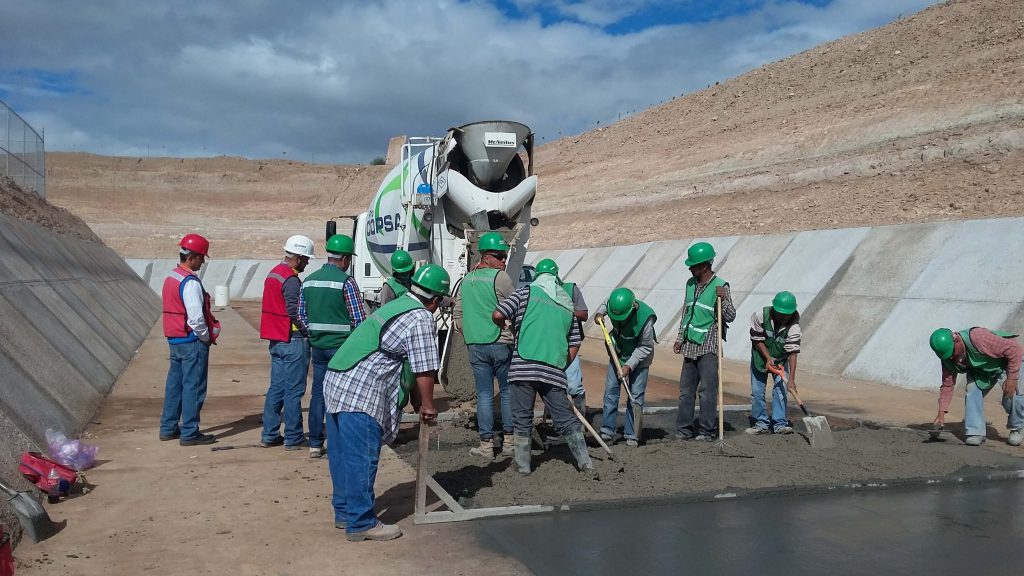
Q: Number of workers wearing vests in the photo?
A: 12